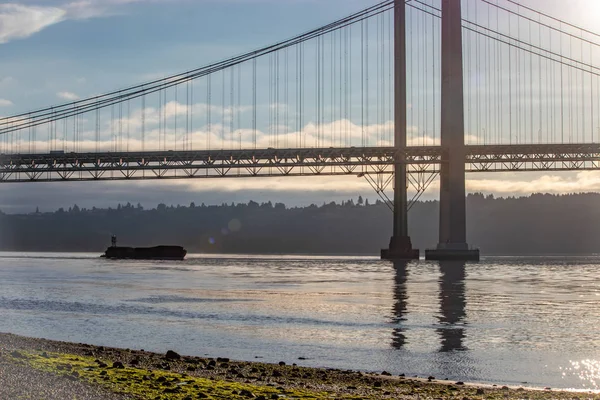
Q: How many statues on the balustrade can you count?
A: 0